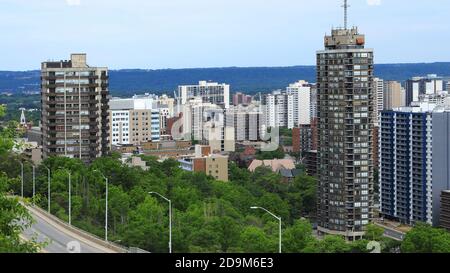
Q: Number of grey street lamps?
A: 7